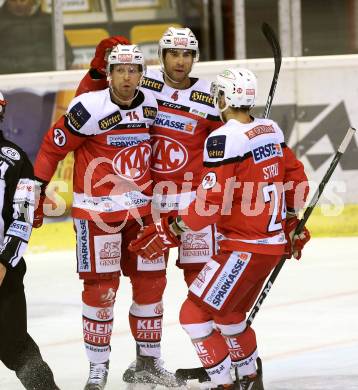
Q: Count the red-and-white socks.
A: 4